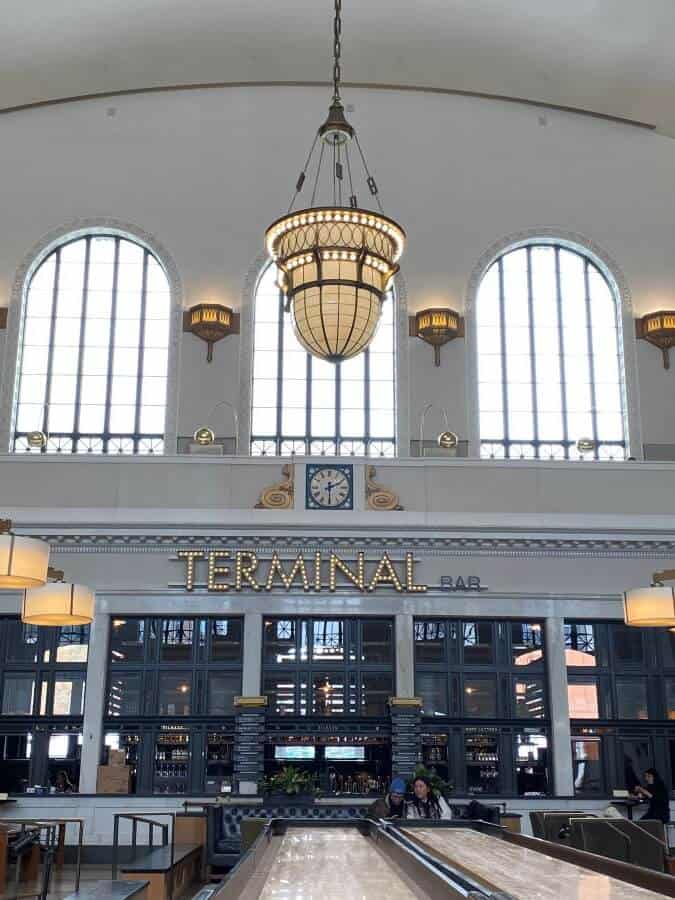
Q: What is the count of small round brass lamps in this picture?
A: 4